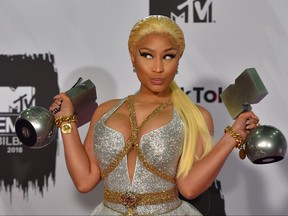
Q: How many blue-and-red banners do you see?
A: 0